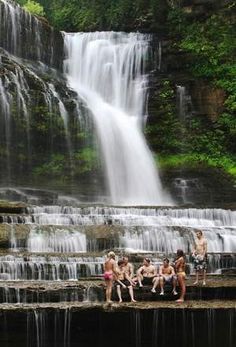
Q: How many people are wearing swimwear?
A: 7